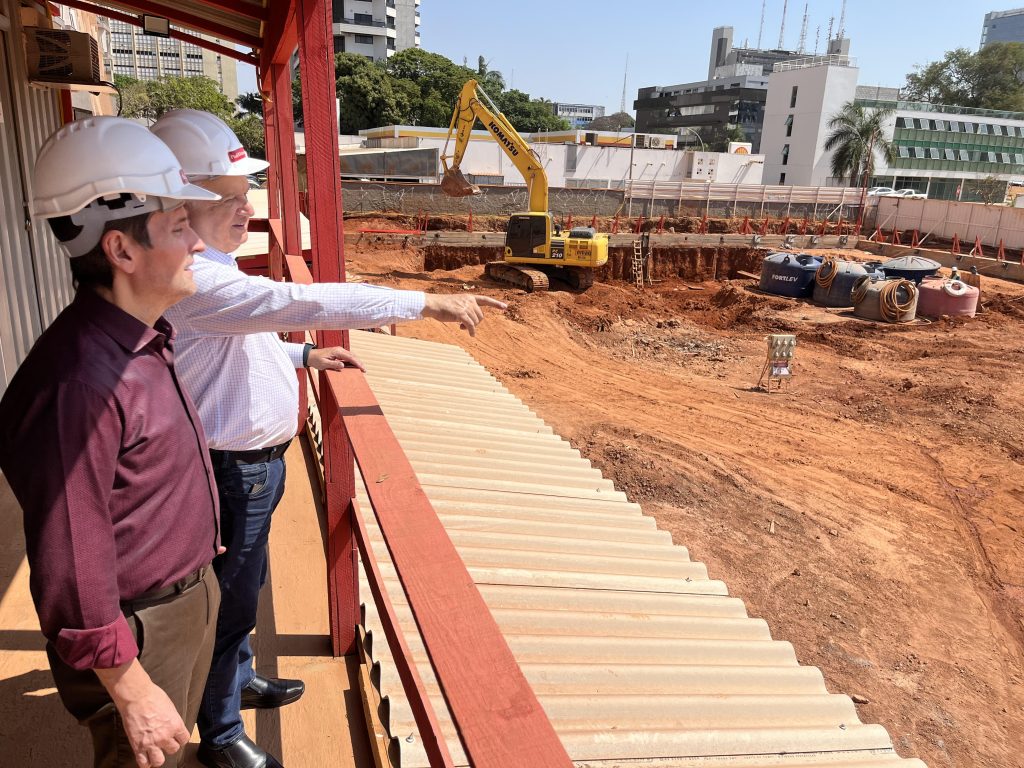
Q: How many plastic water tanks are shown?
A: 5